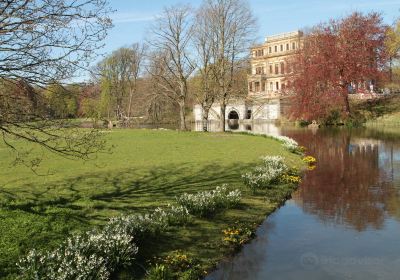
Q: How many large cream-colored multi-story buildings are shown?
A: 1